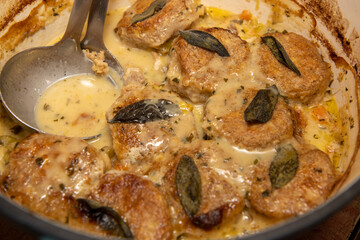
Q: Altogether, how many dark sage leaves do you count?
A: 8